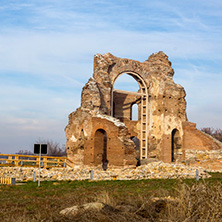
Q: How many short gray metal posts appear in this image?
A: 3